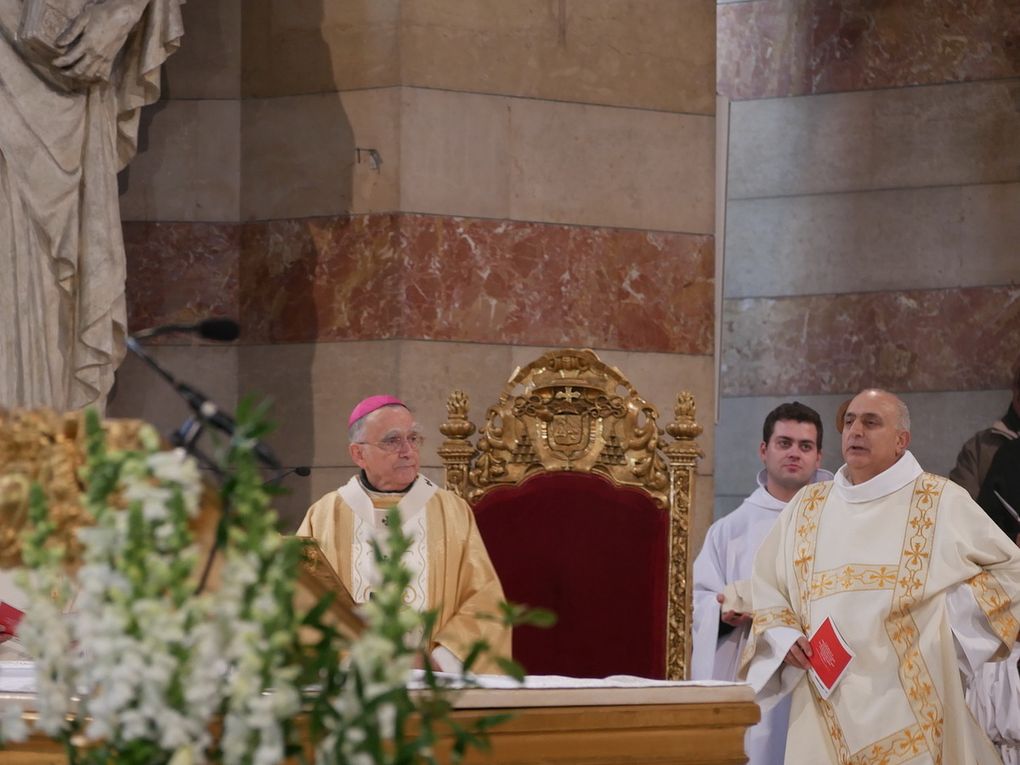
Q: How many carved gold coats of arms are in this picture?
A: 1